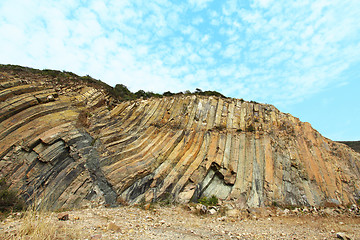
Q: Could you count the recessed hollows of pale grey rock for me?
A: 1